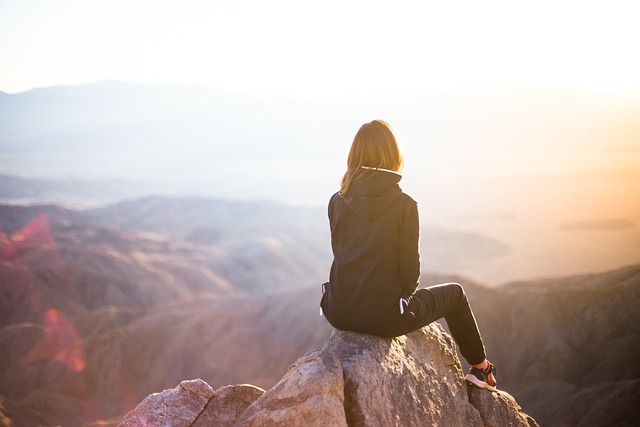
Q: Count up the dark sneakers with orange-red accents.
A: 1